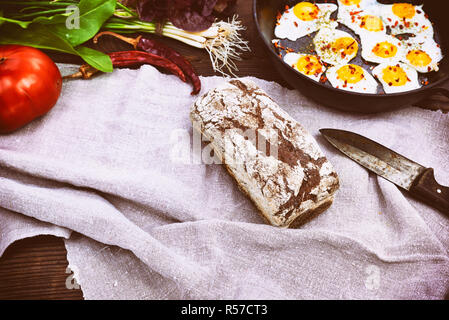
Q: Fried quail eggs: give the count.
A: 10